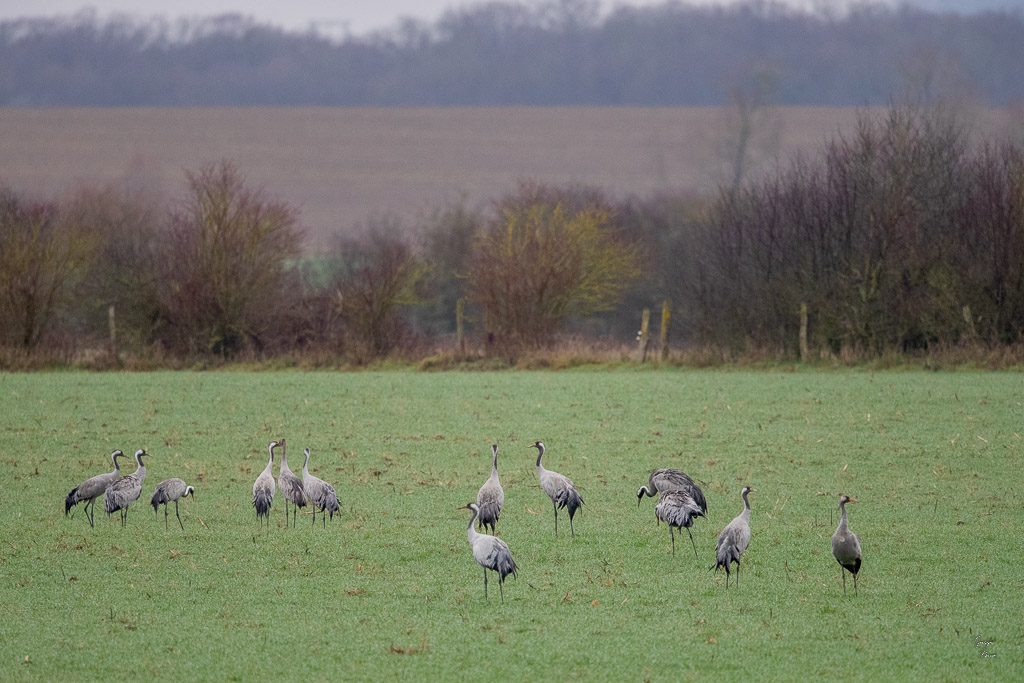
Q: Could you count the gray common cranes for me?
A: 13